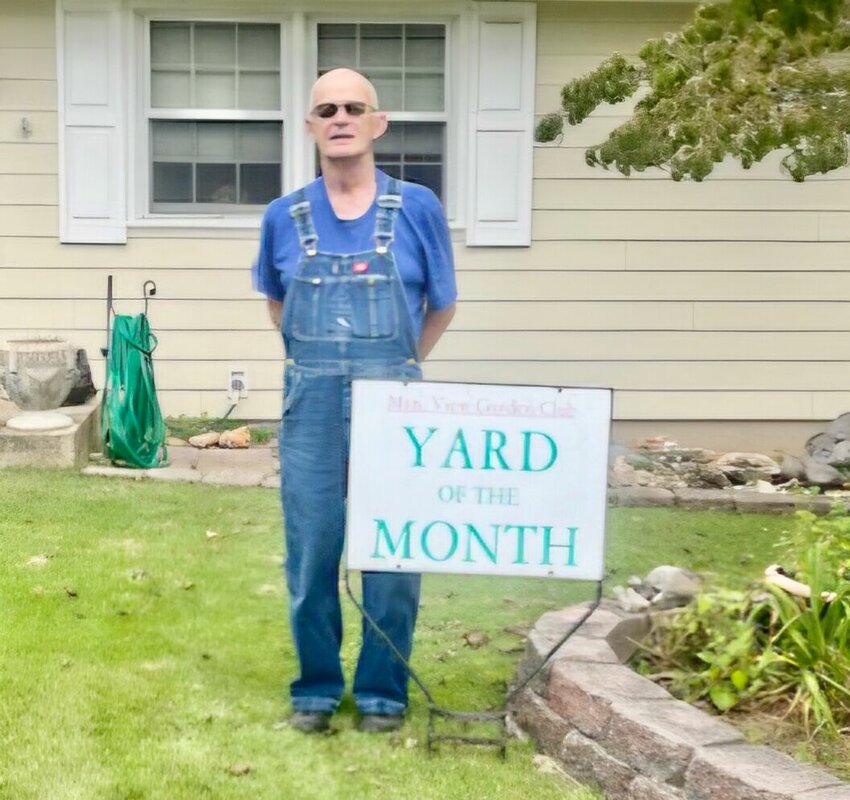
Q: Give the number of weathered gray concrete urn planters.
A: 1